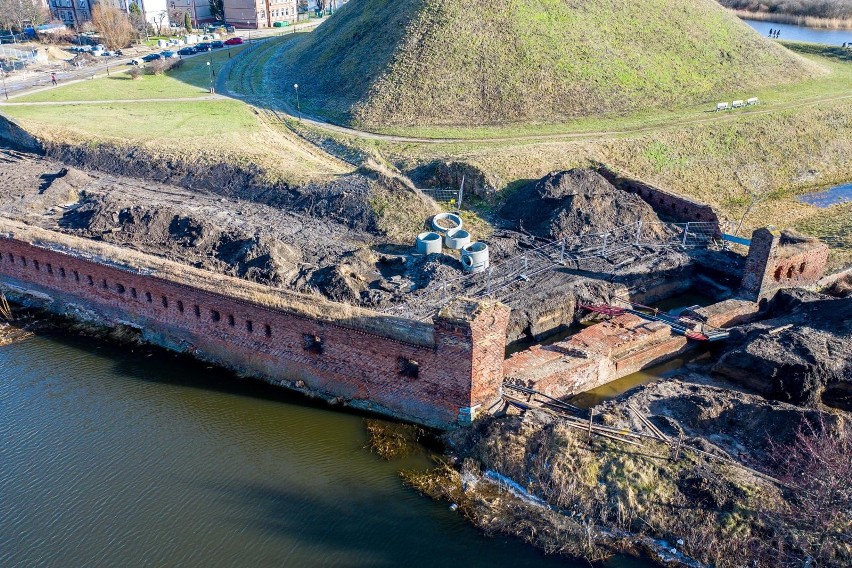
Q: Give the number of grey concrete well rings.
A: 4